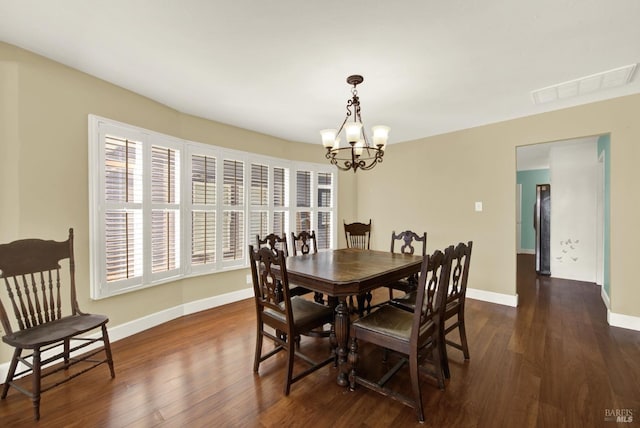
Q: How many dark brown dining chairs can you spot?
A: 8